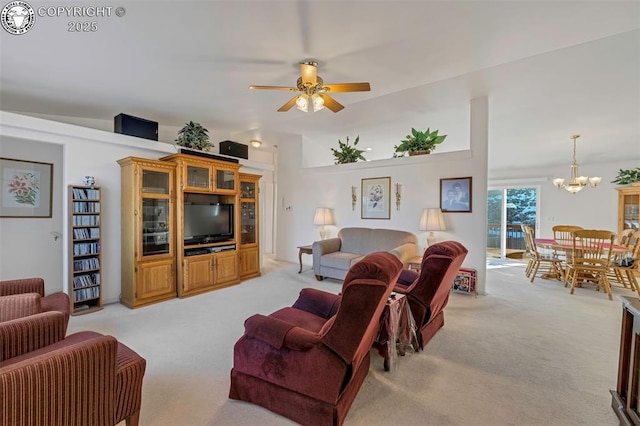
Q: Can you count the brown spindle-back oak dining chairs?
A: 6